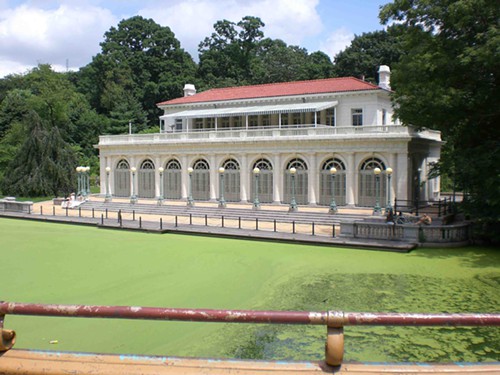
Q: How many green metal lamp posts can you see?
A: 14